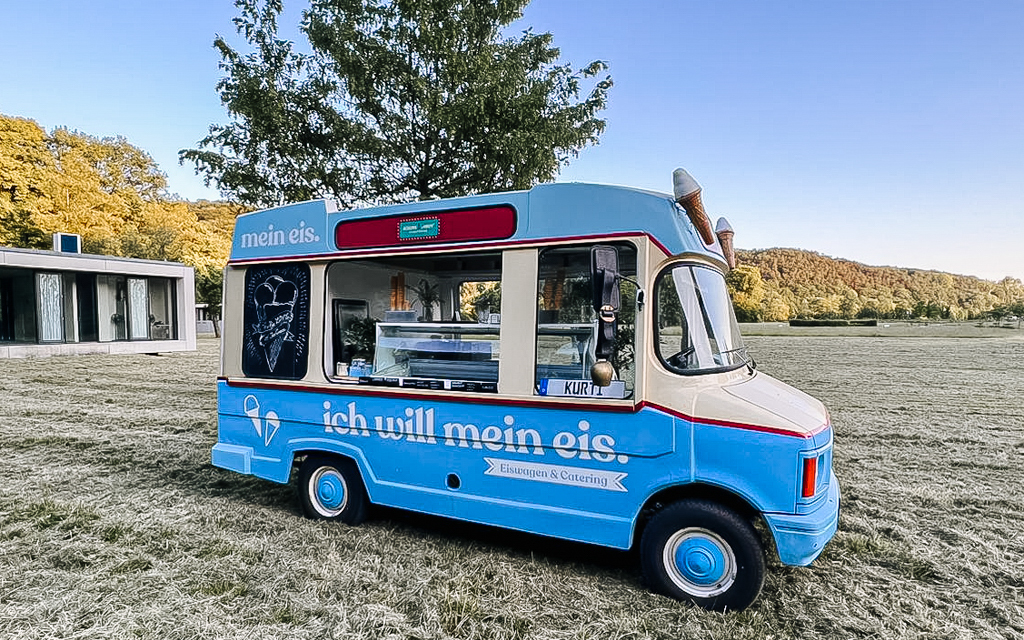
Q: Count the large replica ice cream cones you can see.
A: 2